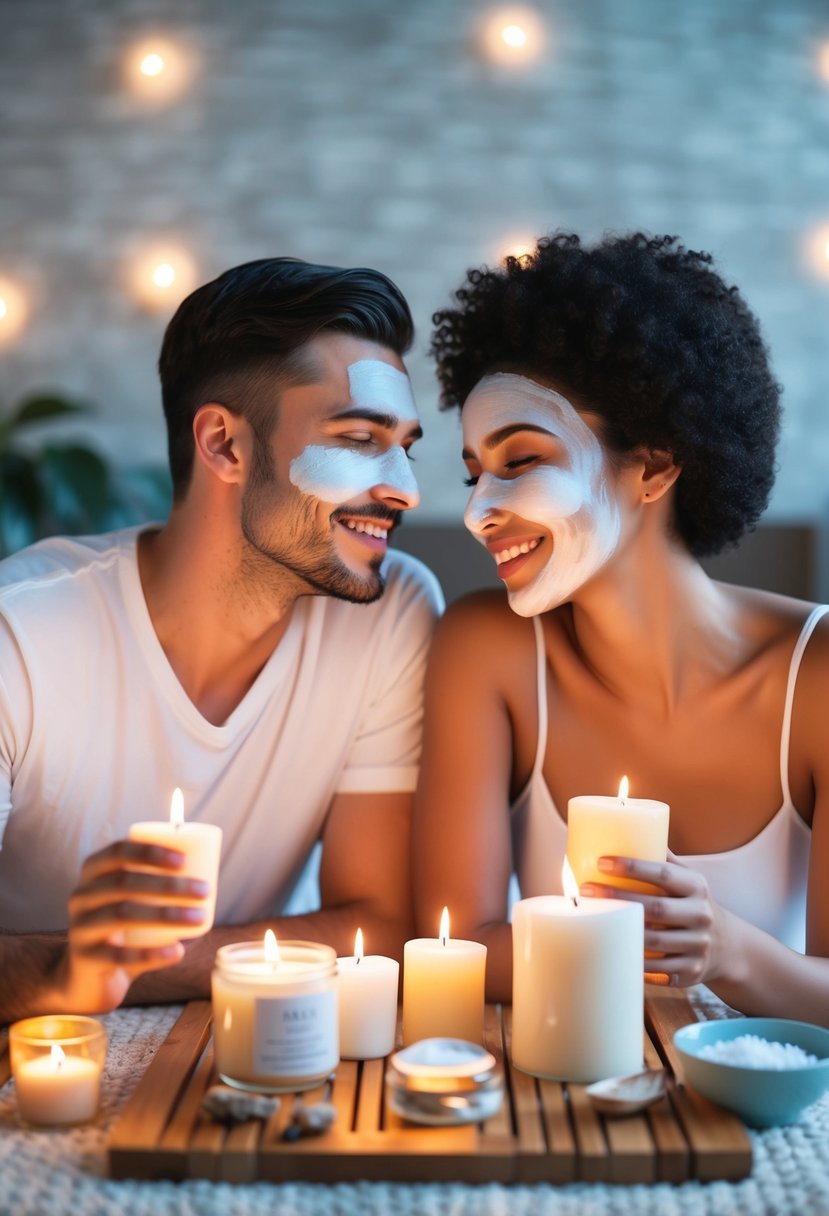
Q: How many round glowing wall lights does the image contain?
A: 7